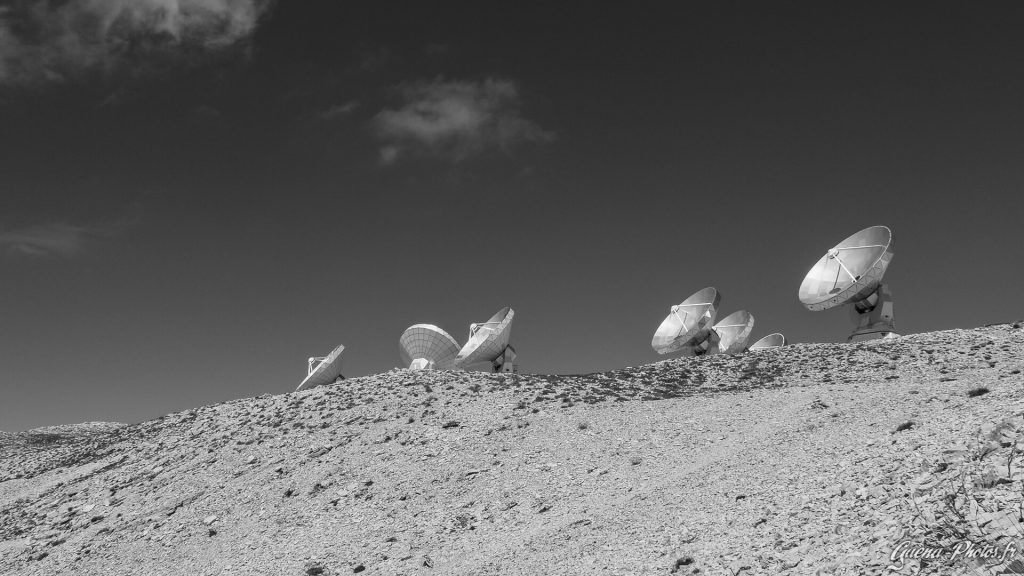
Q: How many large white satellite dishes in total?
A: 7